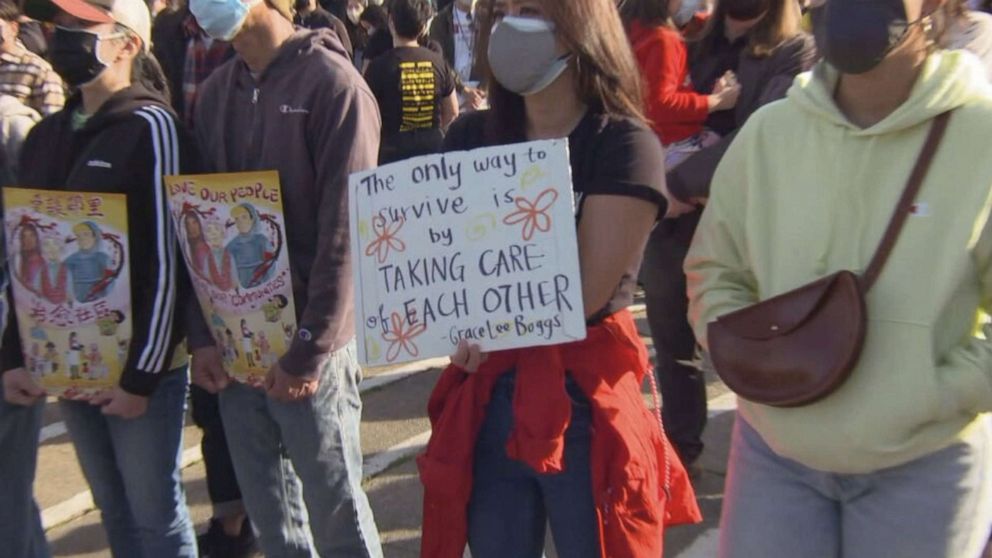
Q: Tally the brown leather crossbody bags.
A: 1